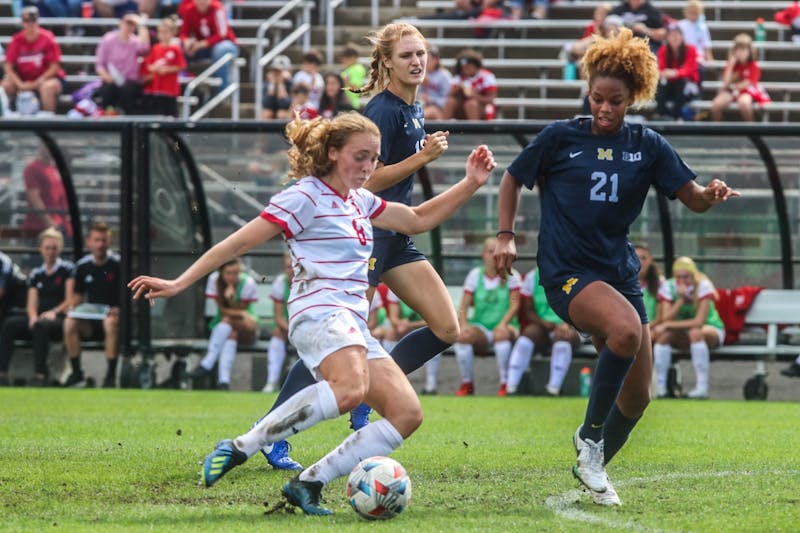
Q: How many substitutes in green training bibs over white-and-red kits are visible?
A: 8